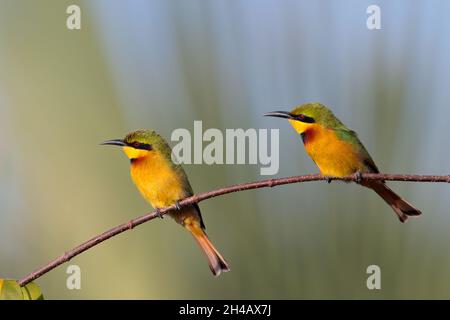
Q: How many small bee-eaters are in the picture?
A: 2